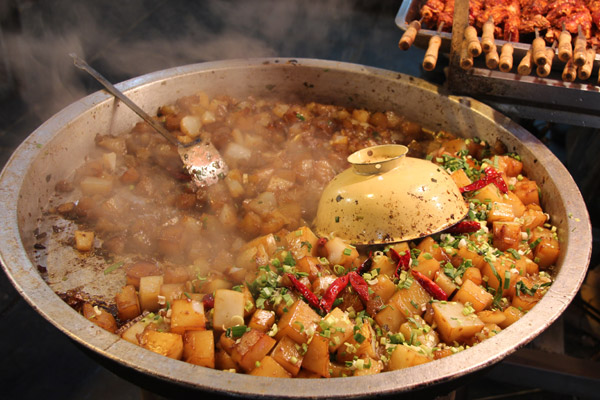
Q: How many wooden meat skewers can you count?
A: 14